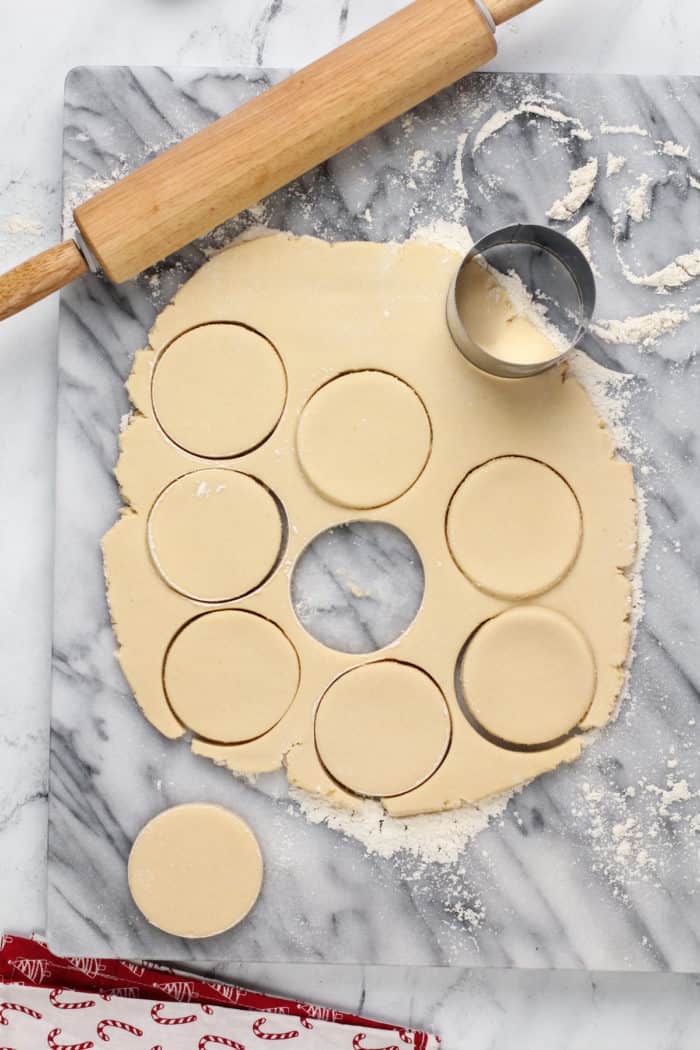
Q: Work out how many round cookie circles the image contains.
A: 8